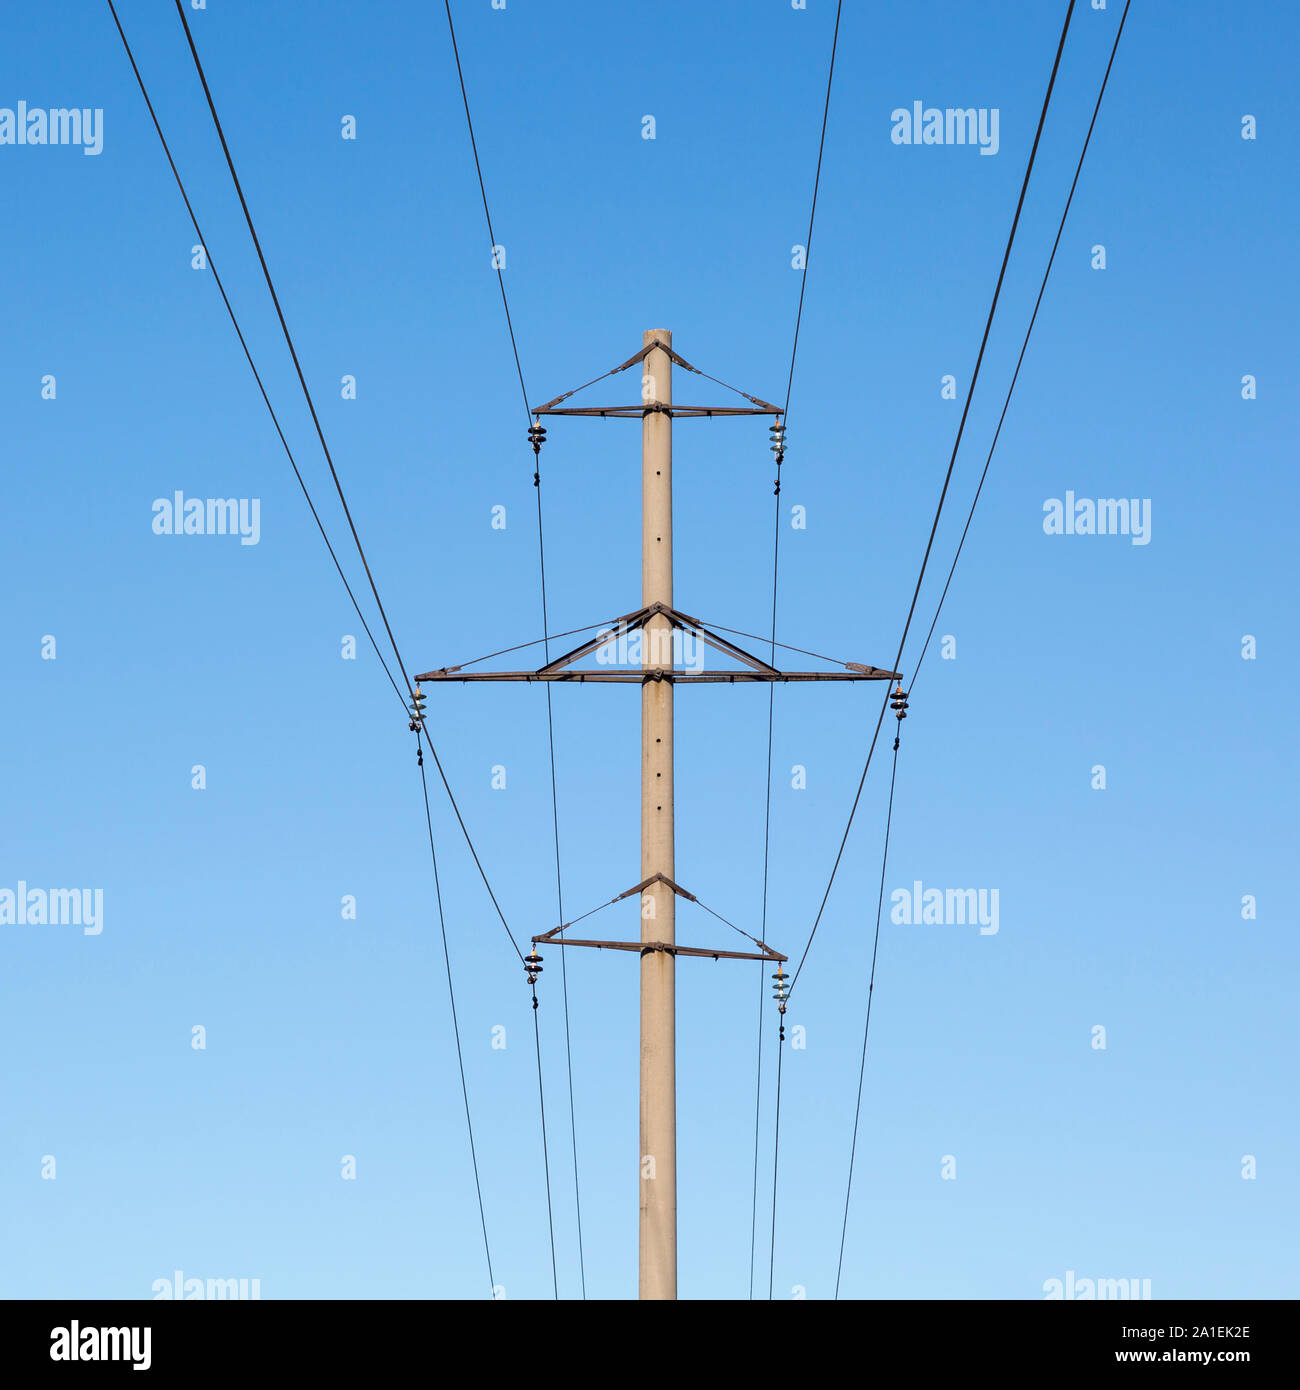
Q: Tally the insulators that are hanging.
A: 6